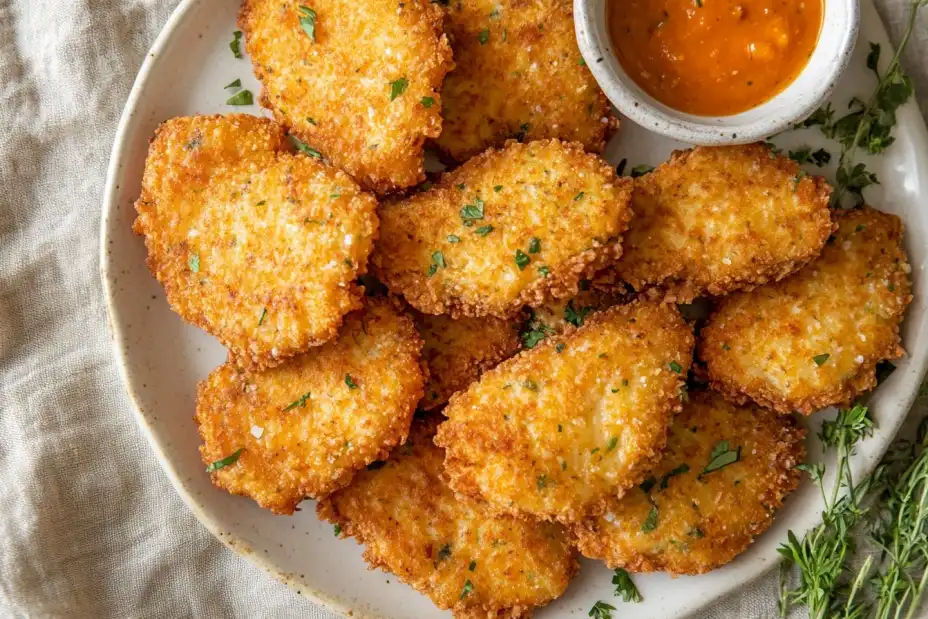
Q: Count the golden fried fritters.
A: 11